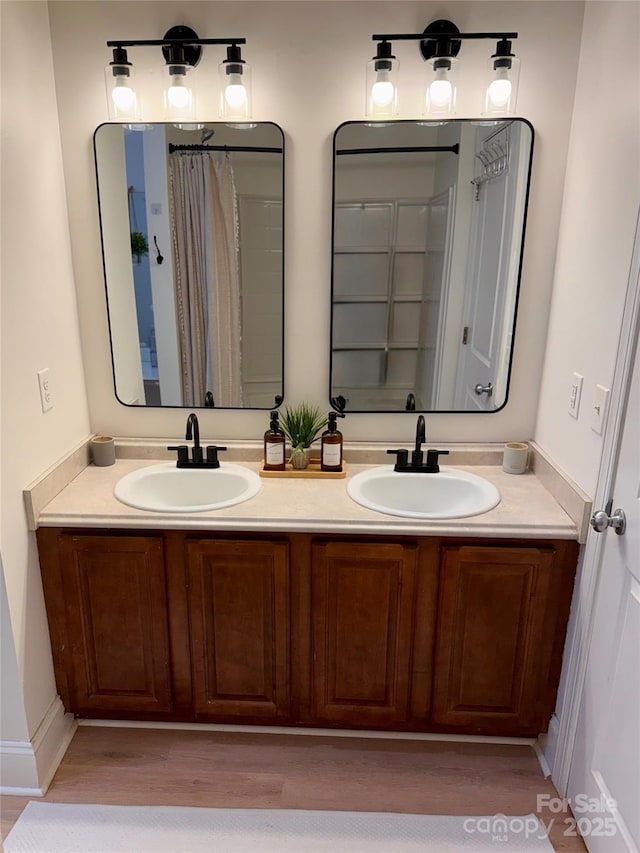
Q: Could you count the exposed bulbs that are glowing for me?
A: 6